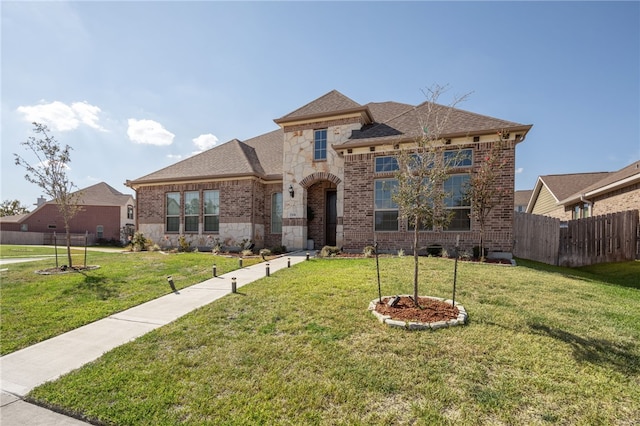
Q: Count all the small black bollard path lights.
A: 8